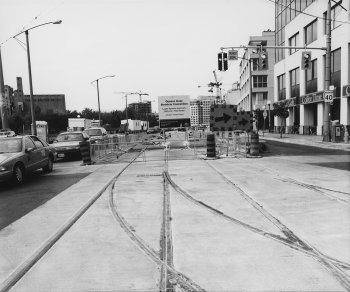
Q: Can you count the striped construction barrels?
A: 3